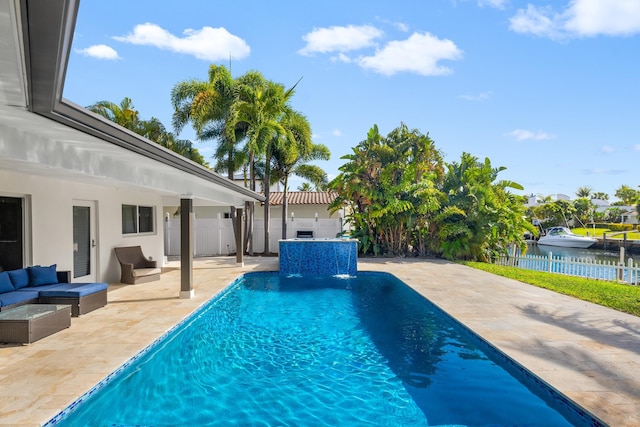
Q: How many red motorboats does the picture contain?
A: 0